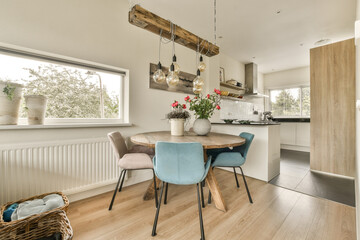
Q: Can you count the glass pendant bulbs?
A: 5